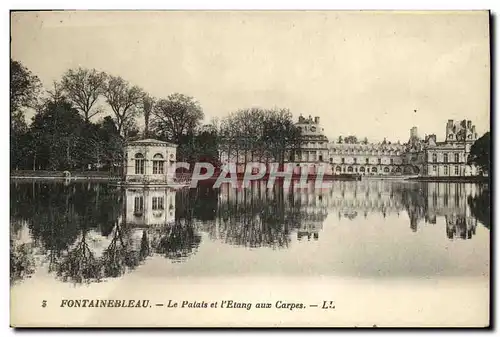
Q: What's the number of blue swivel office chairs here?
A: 0